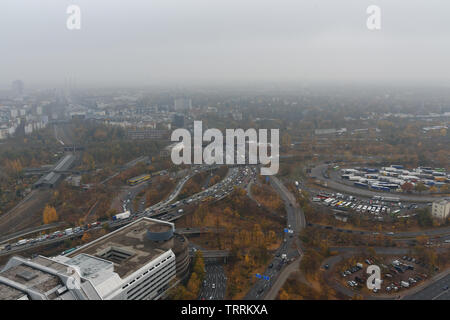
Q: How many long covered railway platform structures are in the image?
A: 1